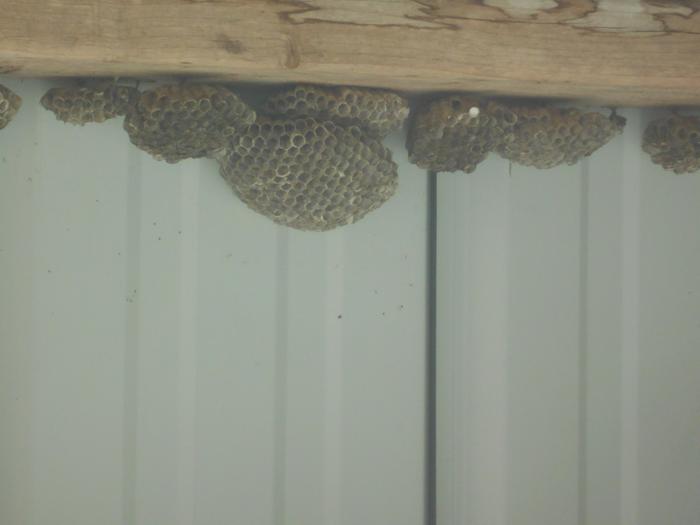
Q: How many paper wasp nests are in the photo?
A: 8